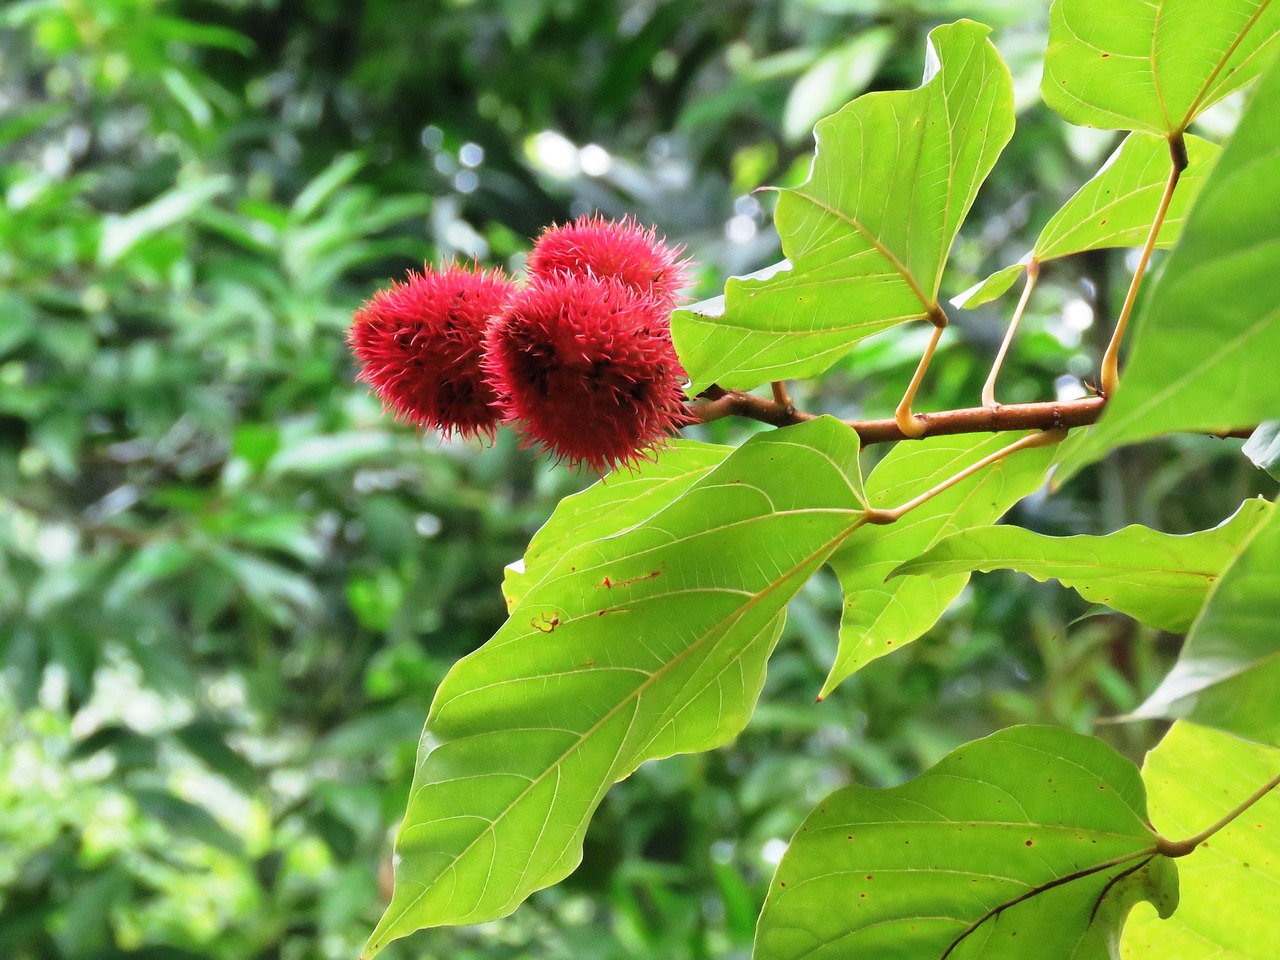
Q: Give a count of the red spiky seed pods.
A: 3